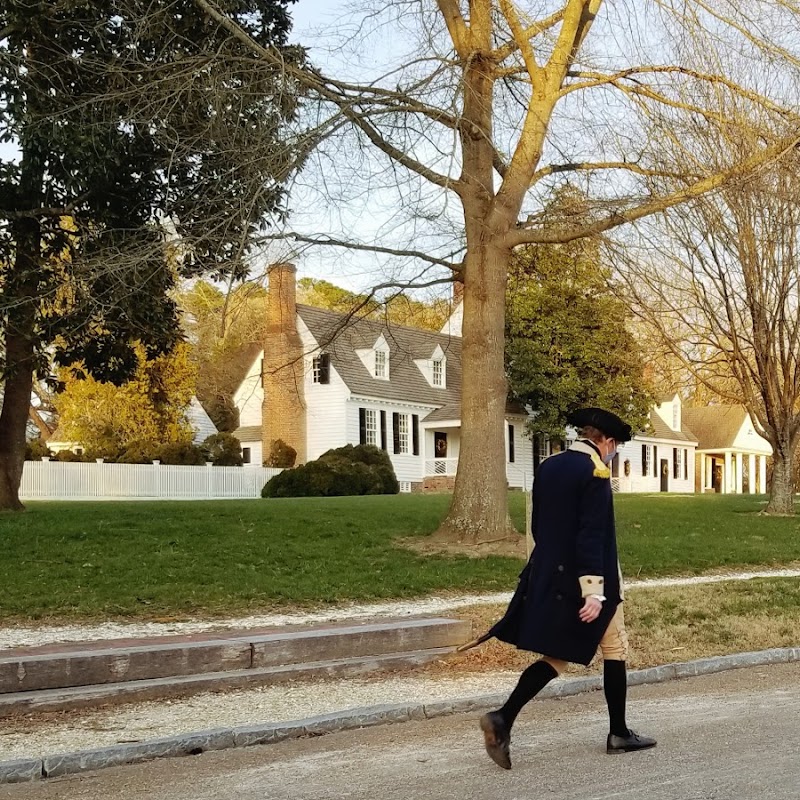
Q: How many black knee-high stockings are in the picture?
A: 2